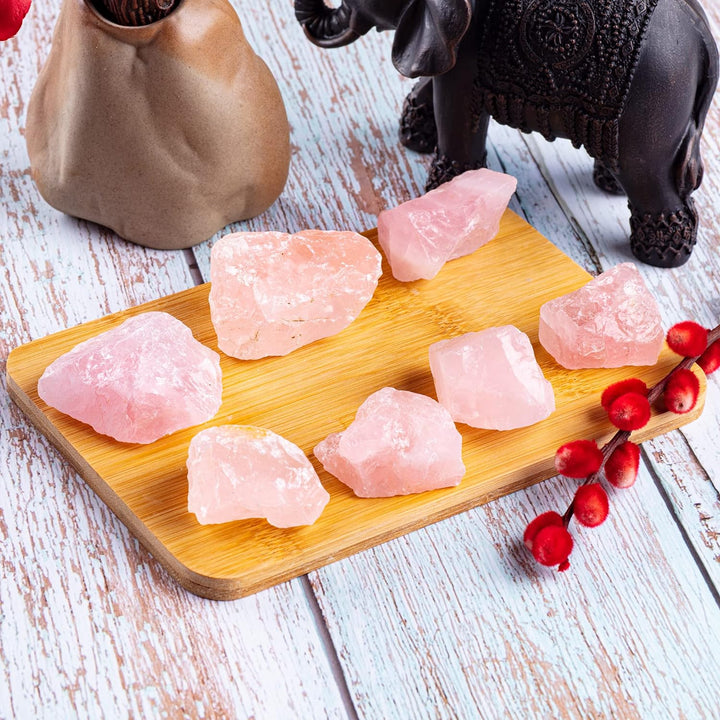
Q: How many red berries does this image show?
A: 10